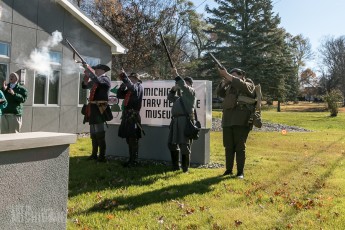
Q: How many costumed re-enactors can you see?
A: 4